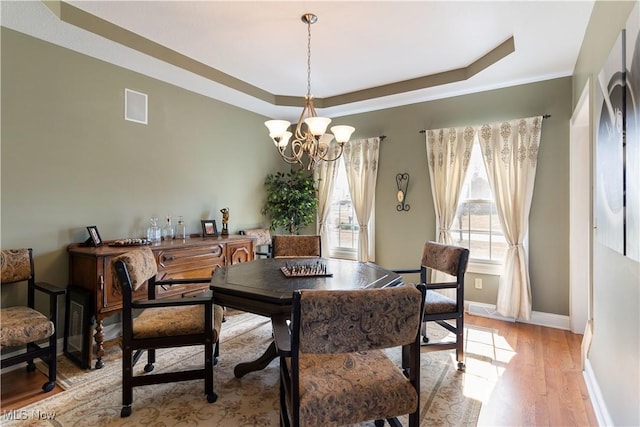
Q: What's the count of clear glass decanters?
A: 3